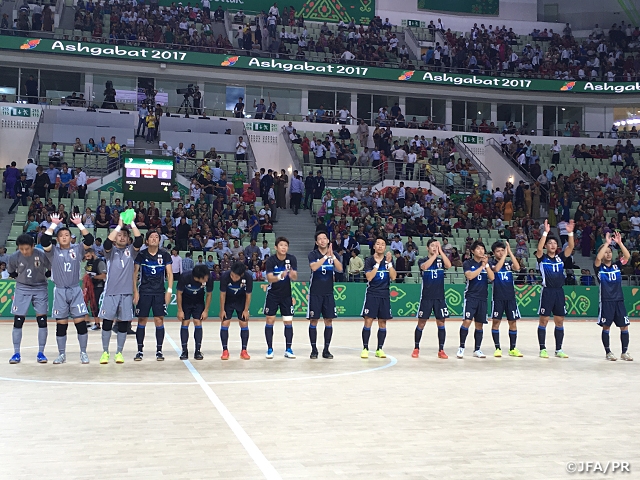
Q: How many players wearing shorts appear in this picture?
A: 14